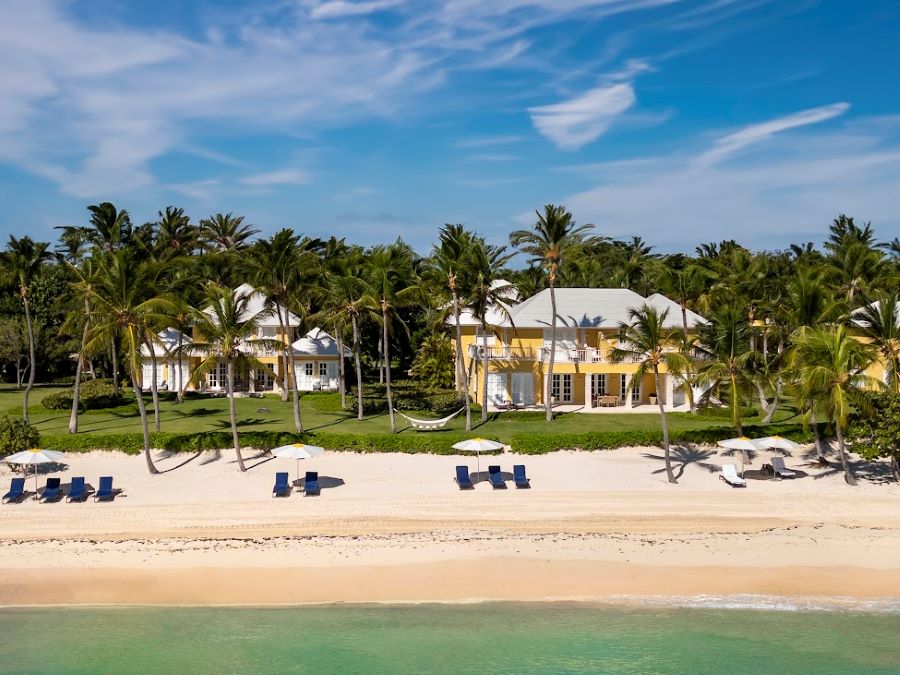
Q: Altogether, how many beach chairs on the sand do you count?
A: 11